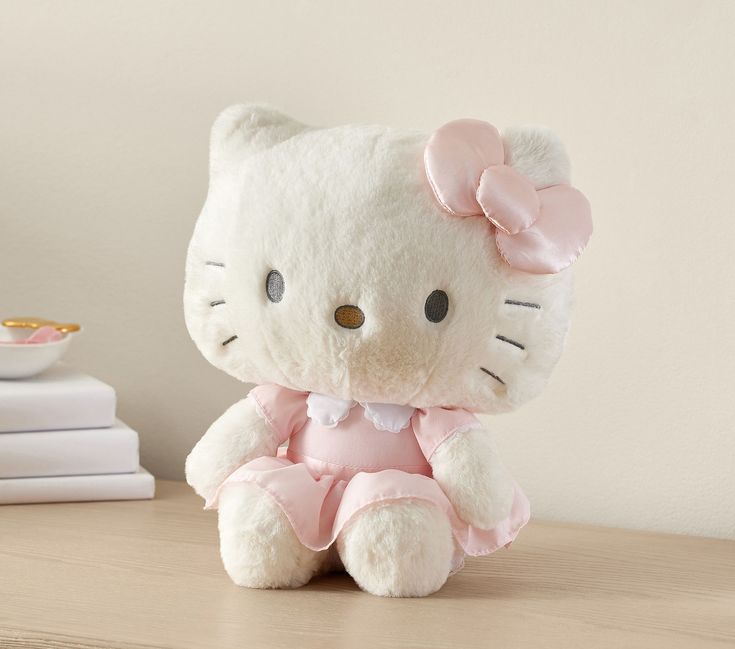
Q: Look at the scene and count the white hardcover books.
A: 3